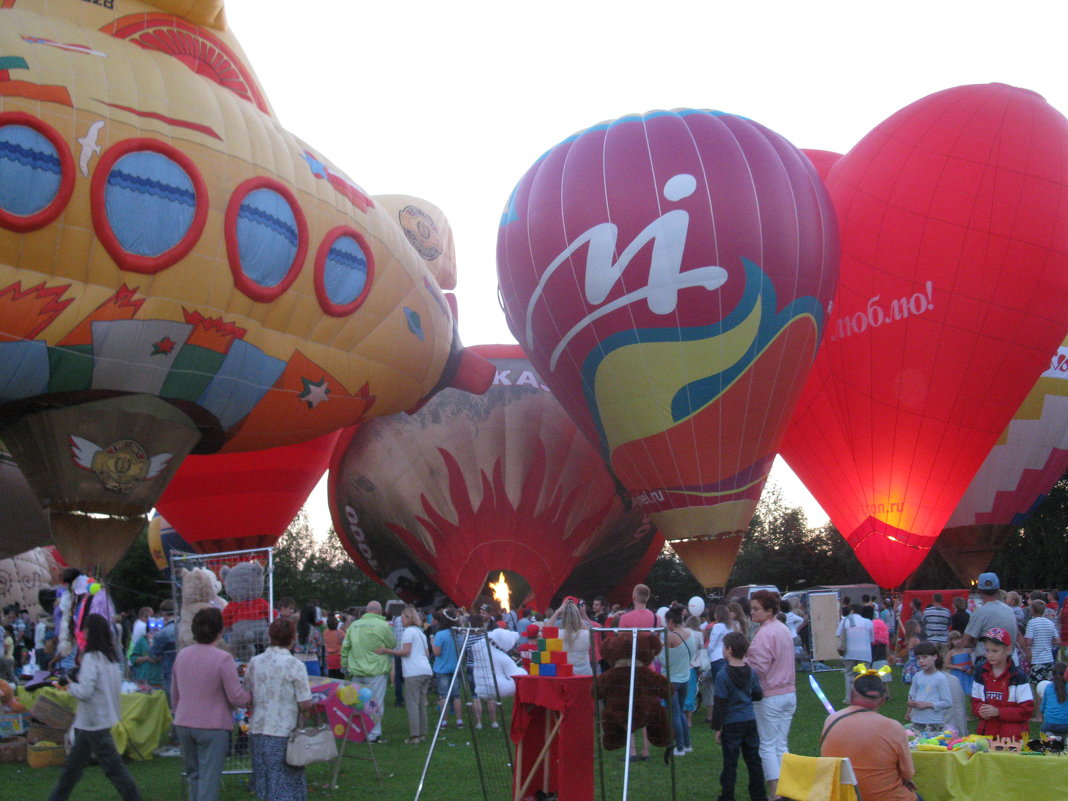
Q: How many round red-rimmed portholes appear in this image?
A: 4